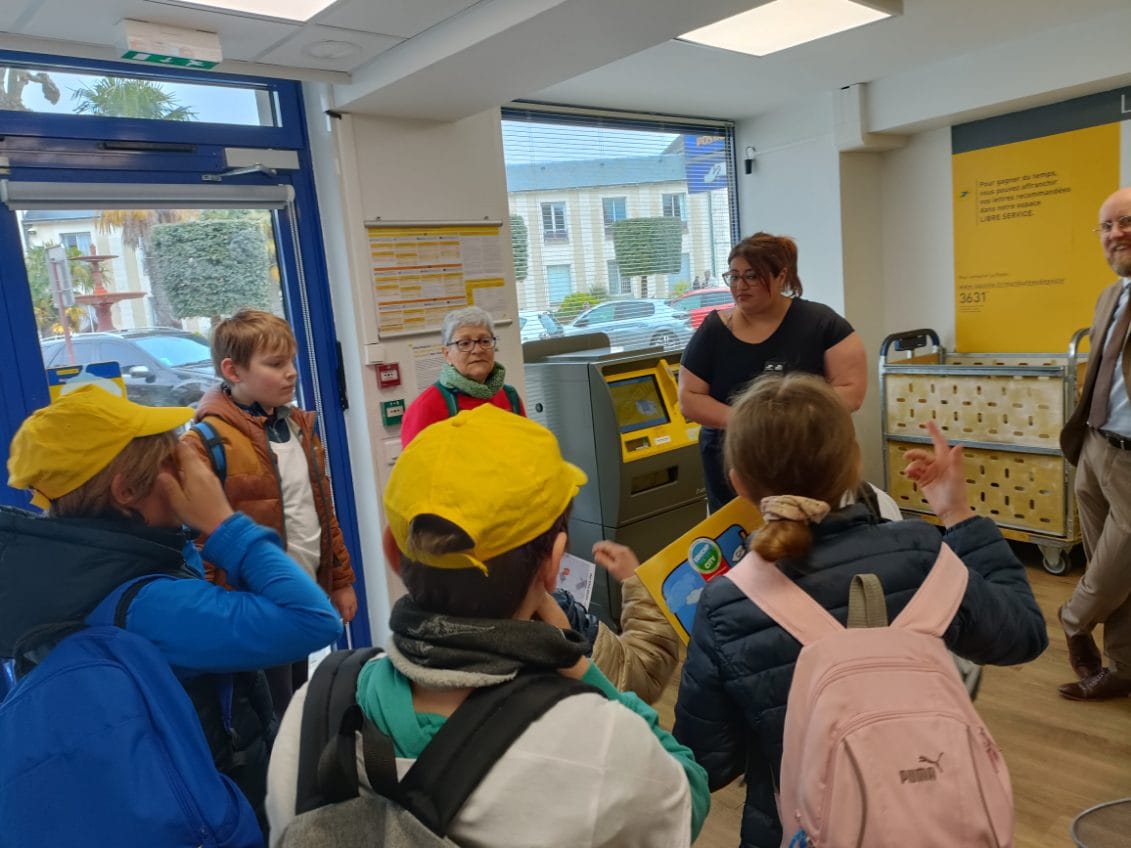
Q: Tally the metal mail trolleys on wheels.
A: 1